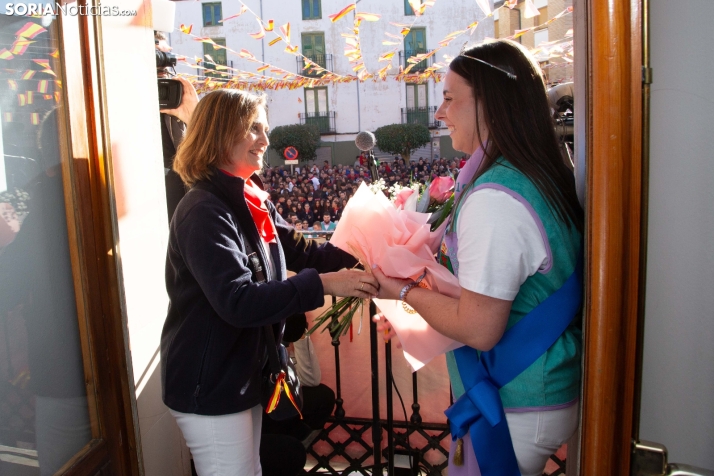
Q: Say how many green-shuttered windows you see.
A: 8